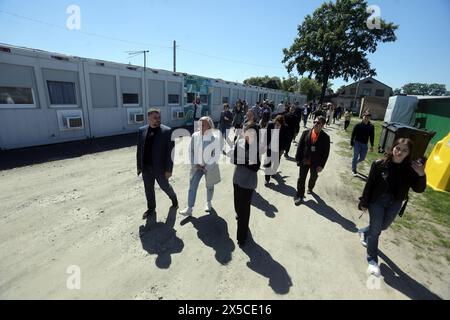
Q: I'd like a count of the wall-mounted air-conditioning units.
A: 3